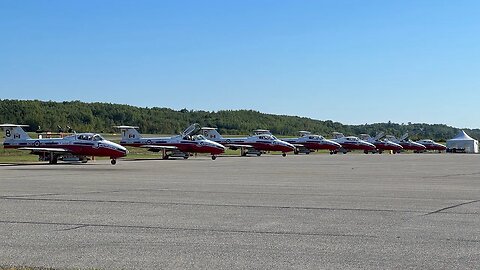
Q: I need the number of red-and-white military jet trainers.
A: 8